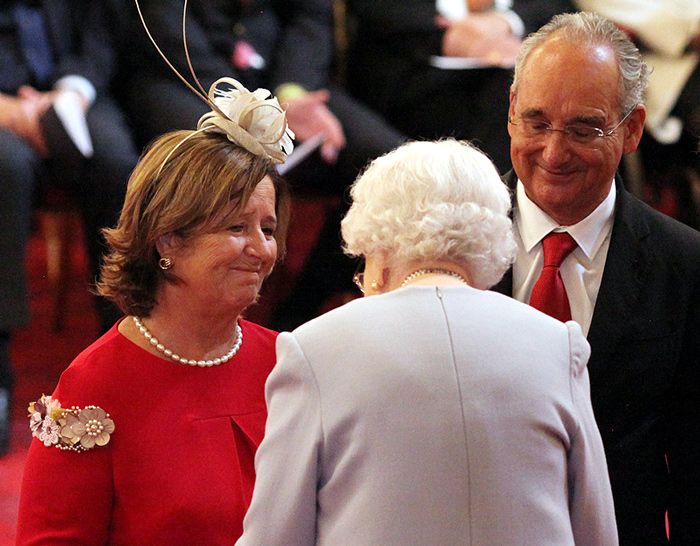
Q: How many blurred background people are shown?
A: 4